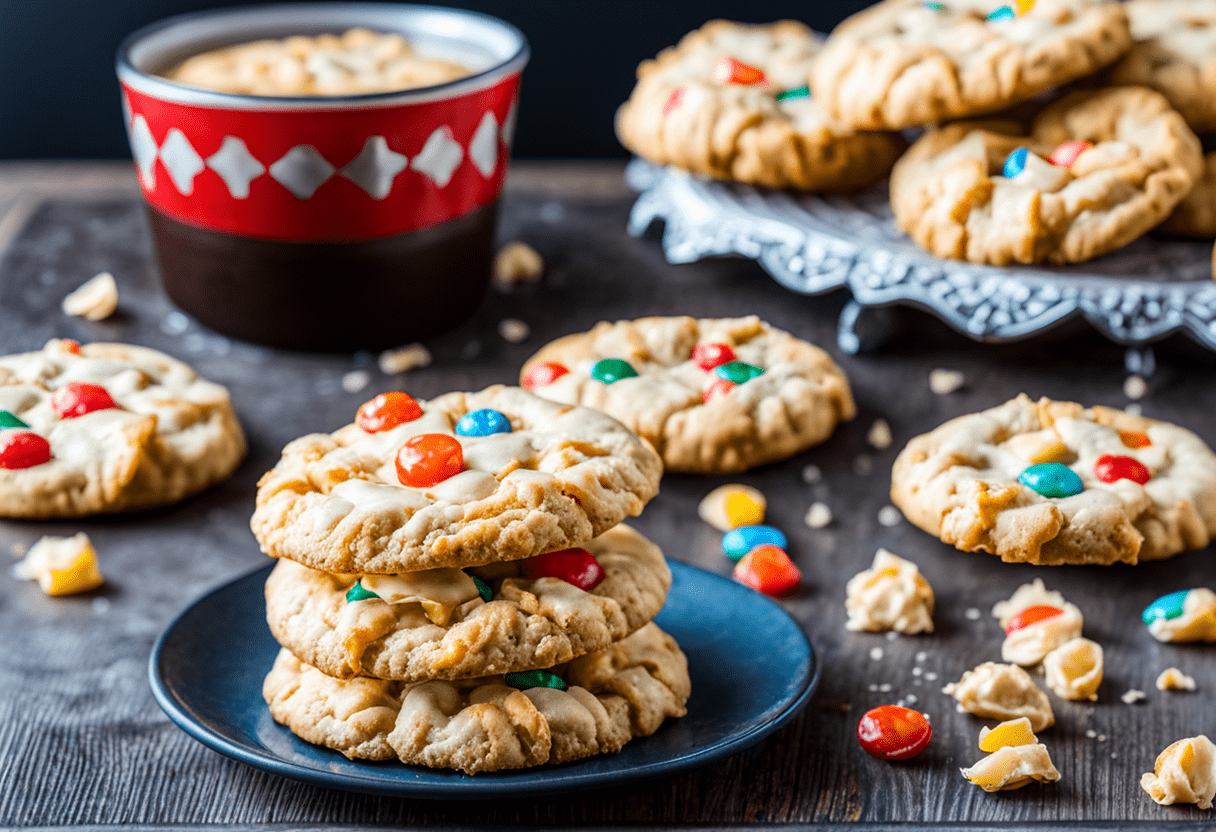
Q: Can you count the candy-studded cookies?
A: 9